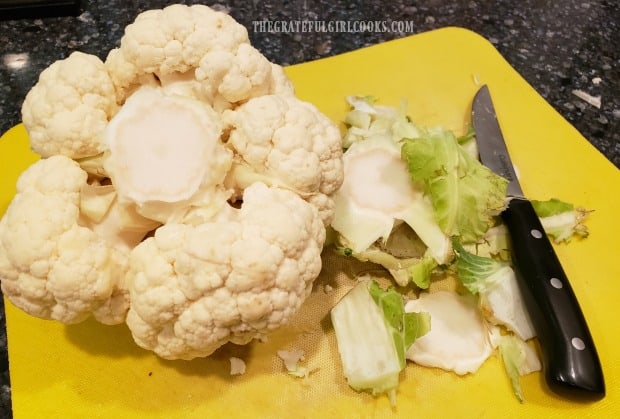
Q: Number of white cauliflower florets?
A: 5